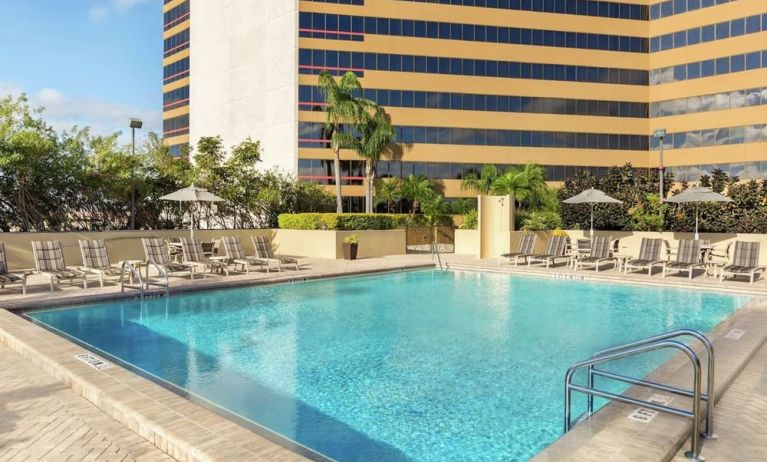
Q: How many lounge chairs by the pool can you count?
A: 13